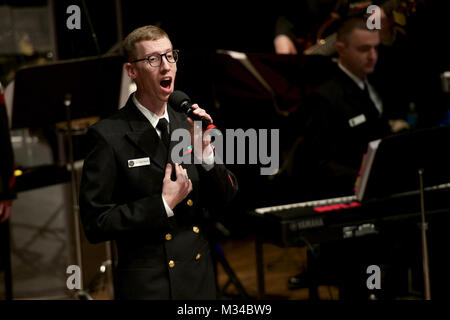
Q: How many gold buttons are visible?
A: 5